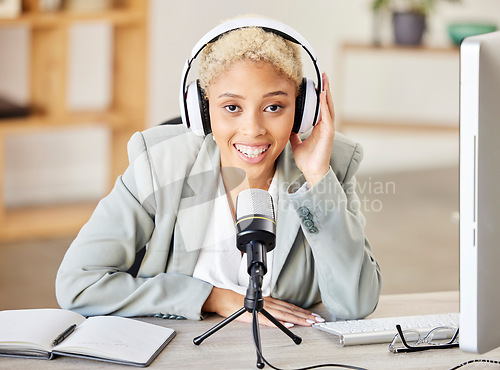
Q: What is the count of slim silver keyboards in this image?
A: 1